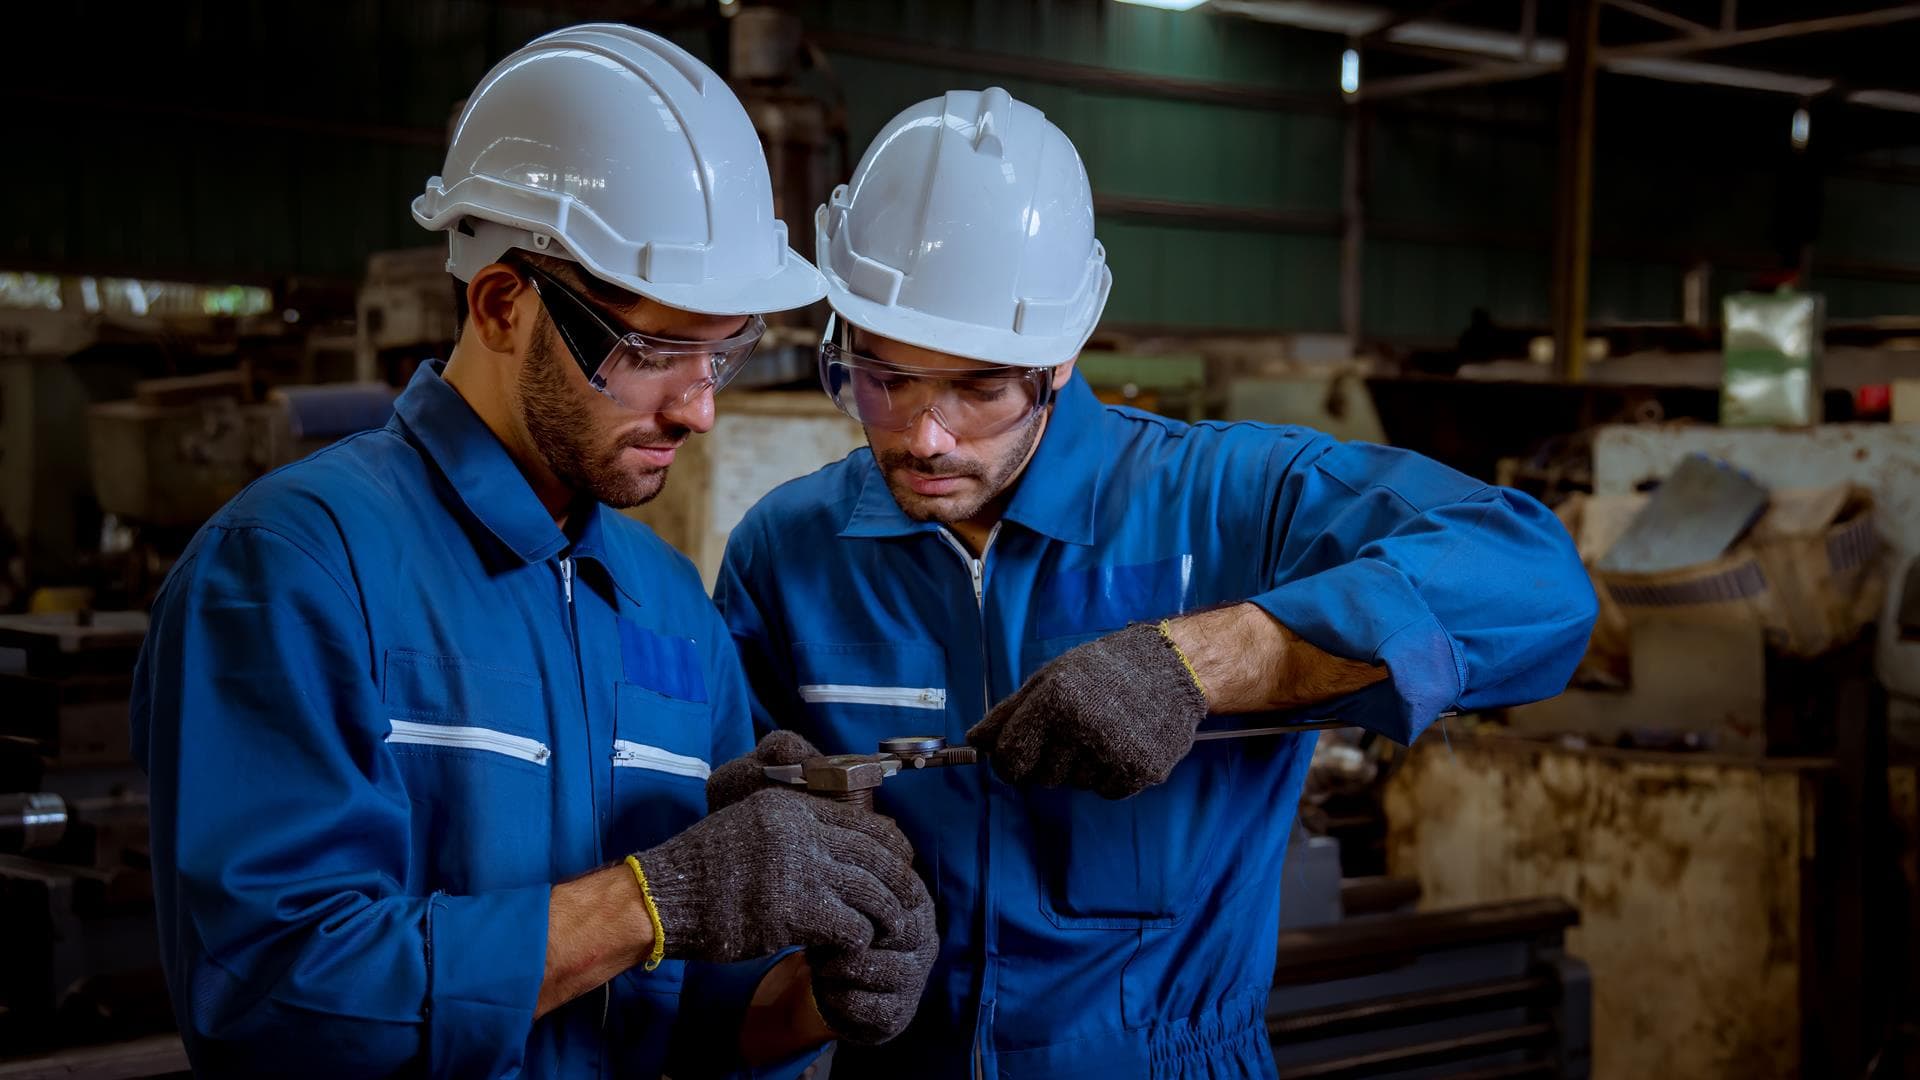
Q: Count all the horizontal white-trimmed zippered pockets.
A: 3